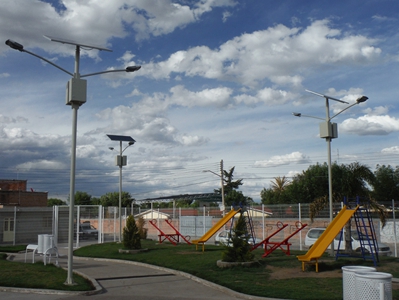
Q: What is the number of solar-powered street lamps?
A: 3